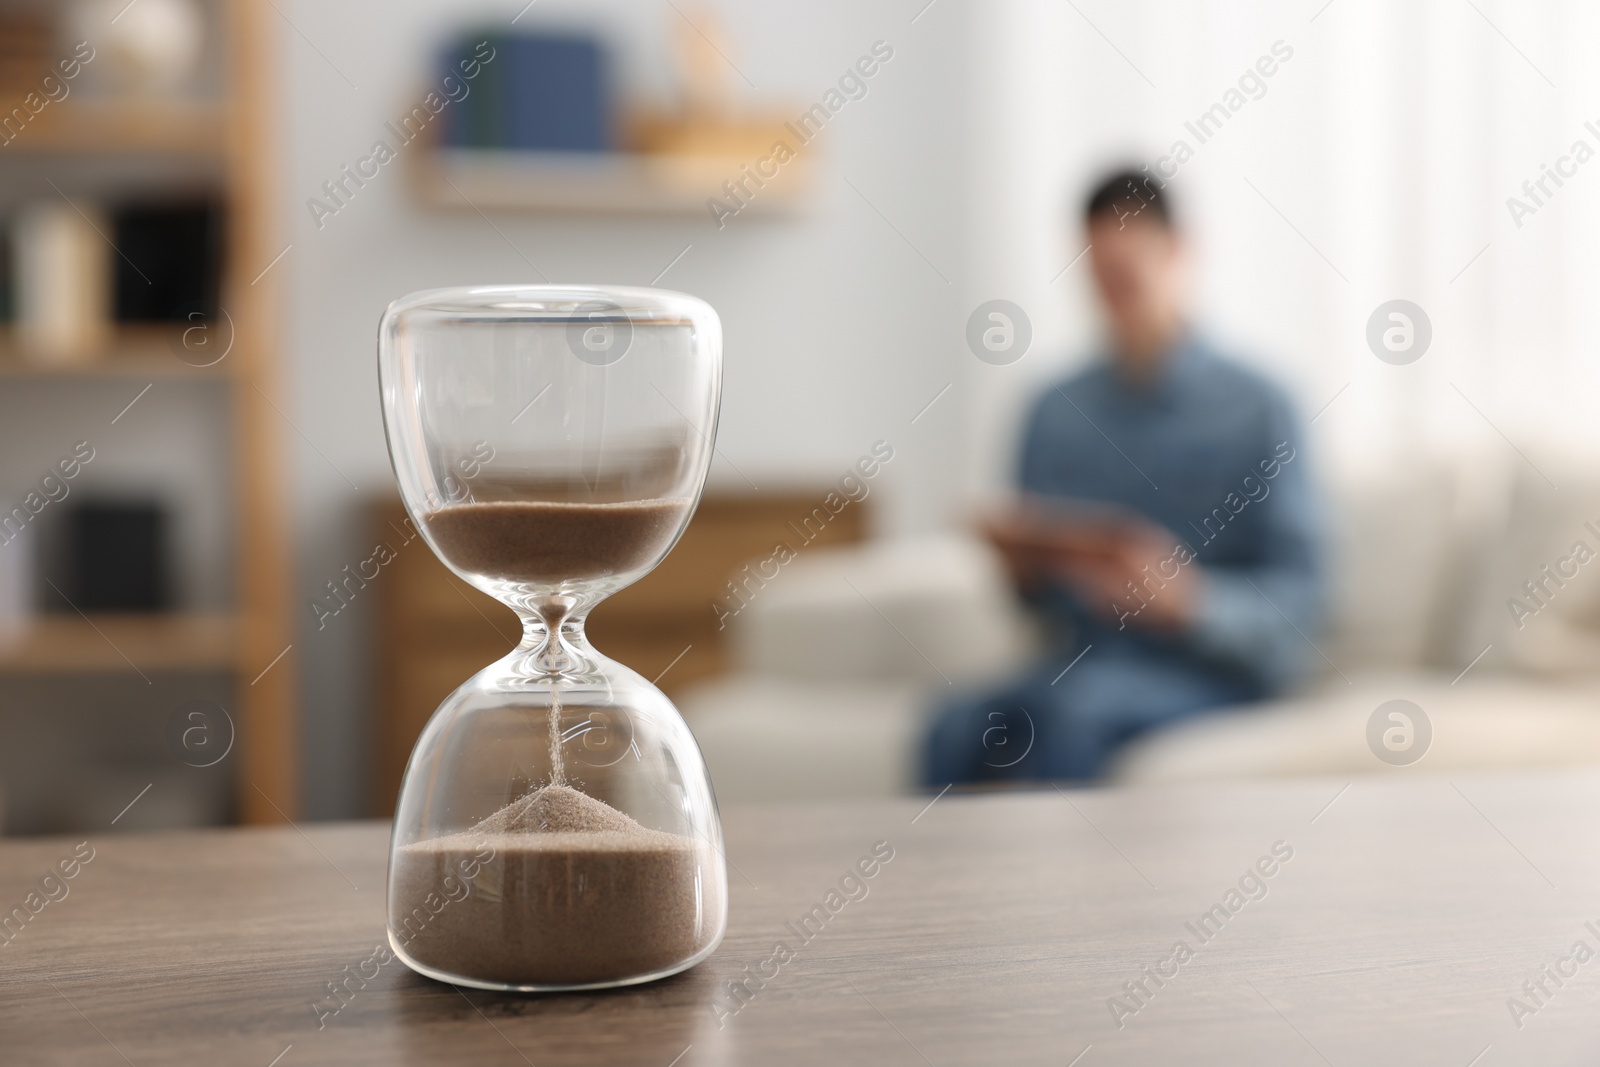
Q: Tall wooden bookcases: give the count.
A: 1